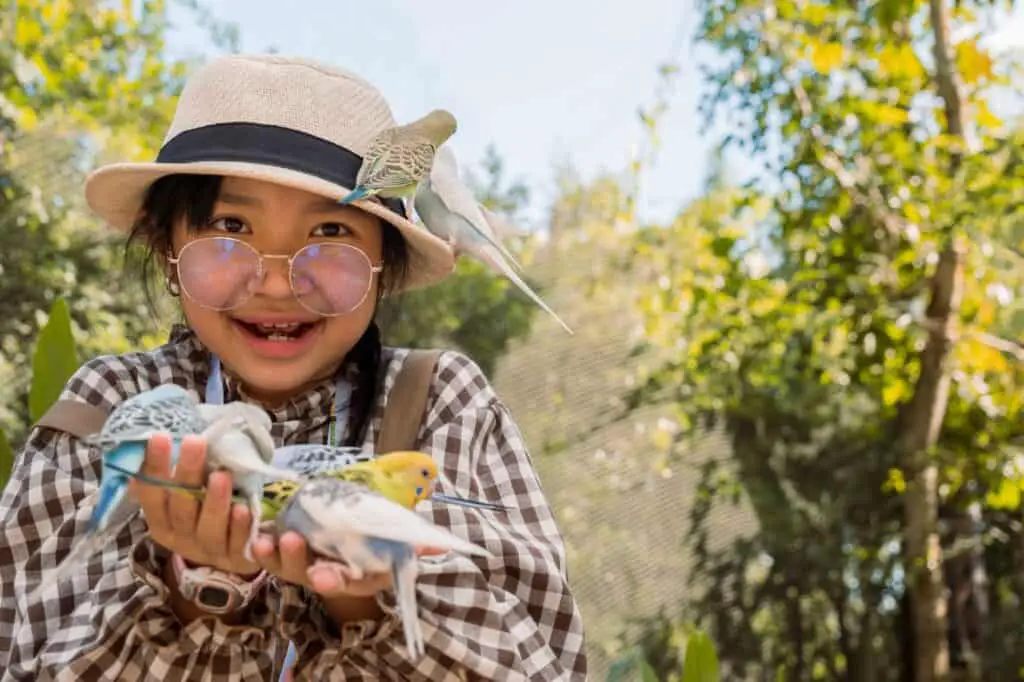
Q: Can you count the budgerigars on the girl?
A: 7